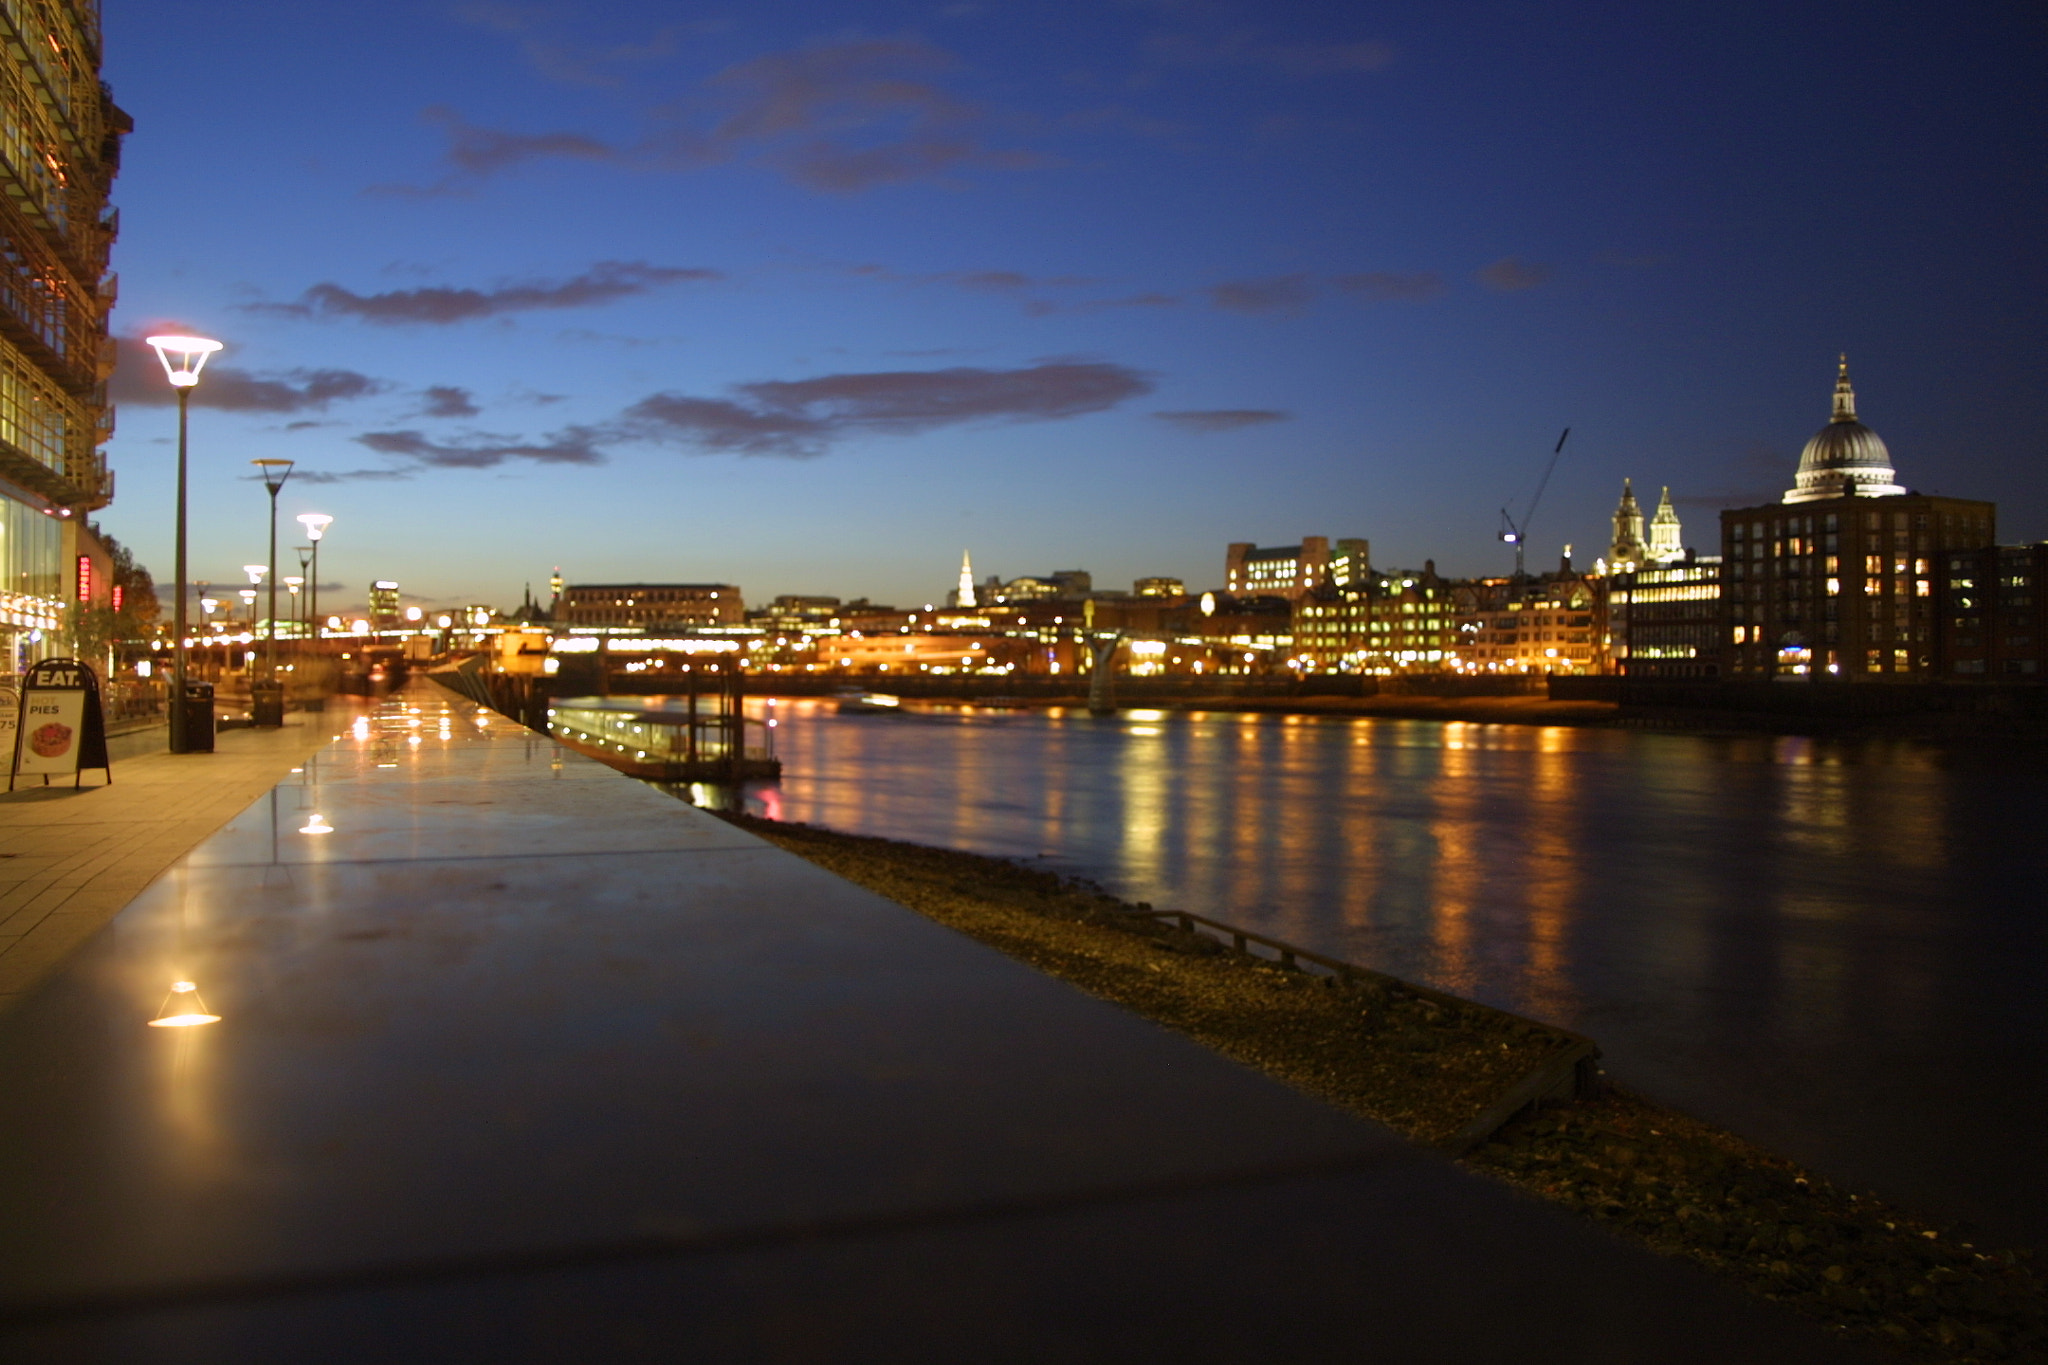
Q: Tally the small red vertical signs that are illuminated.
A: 2